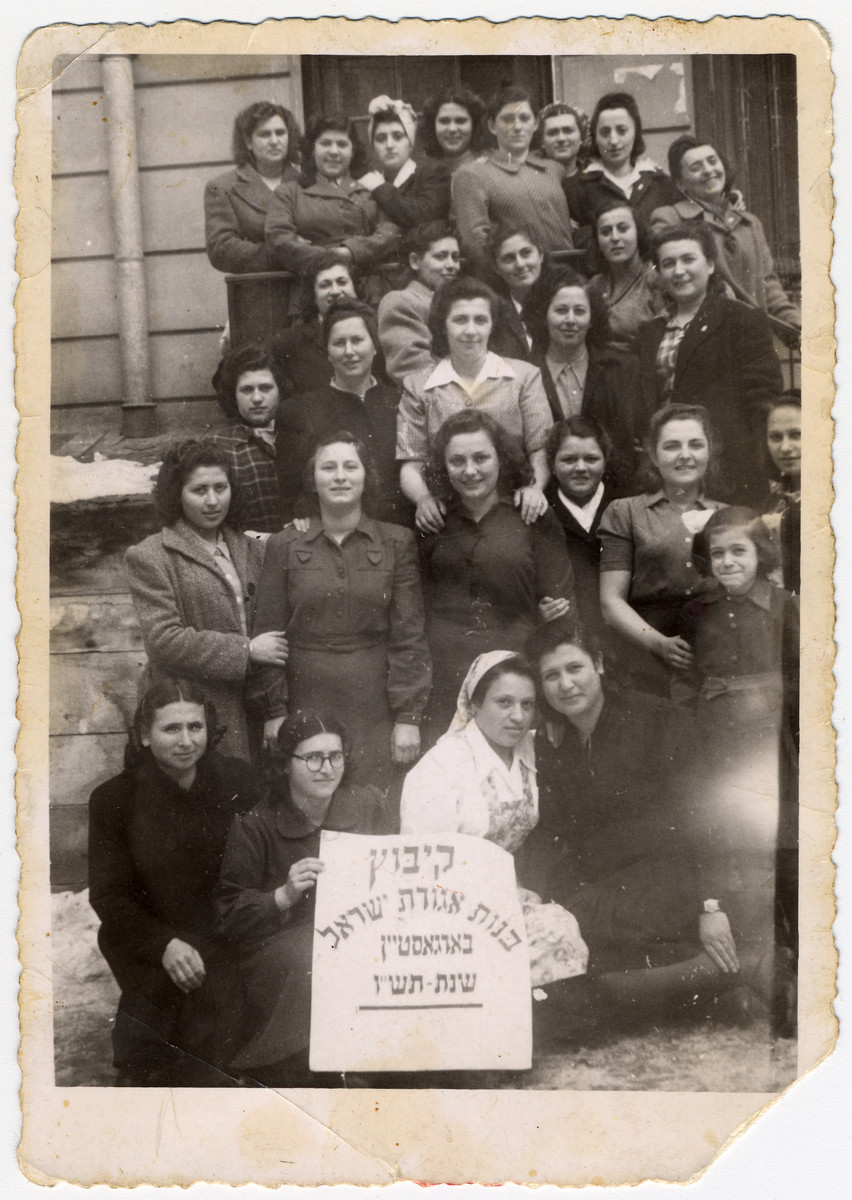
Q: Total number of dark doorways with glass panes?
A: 1